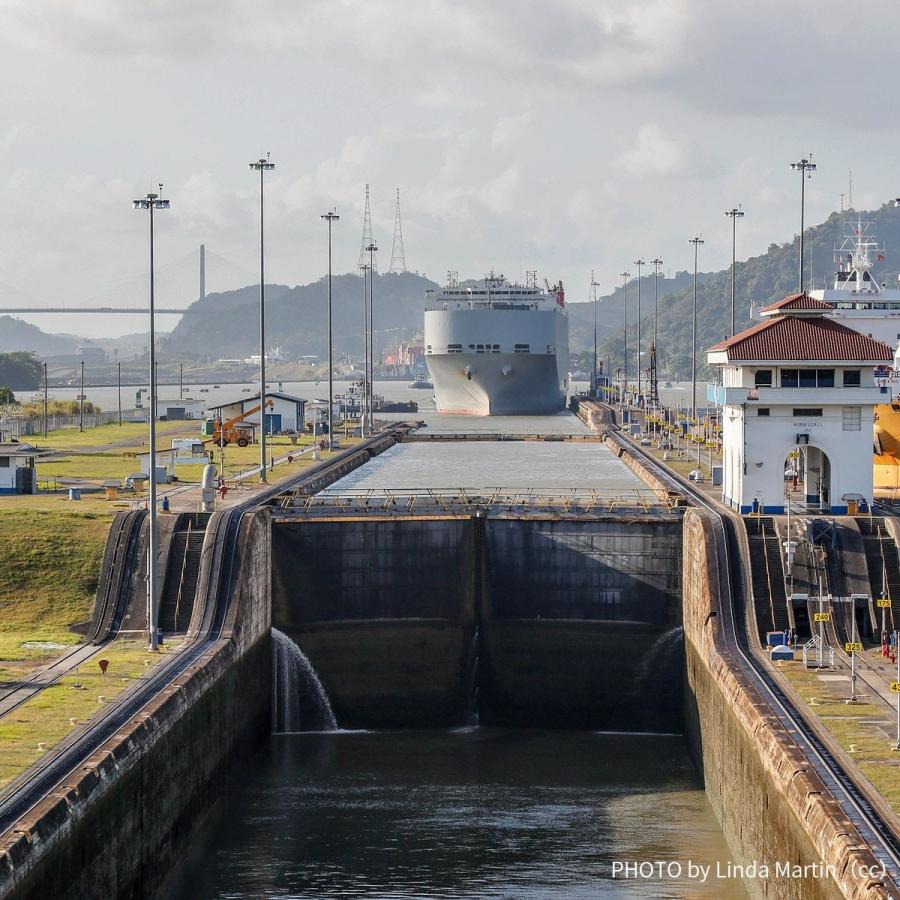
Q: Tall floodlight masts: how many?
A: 12